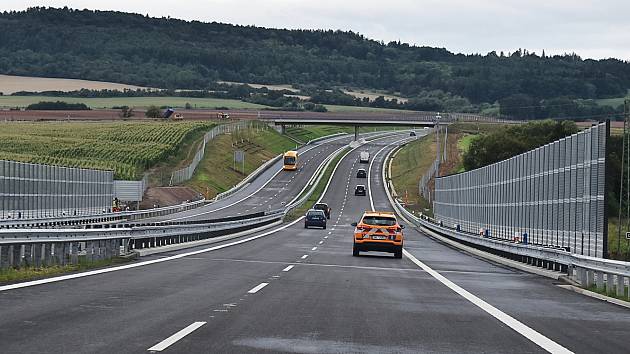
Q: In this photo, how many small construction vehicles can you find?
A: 2